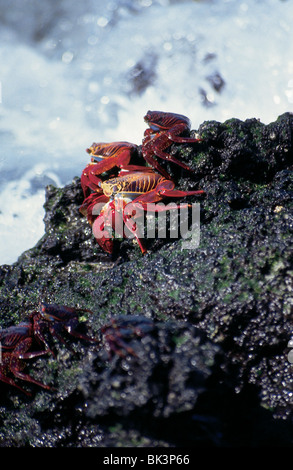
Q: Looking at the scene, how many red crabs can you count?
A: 6